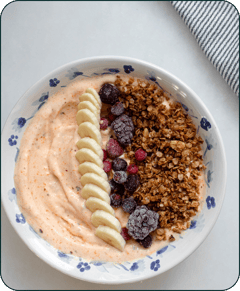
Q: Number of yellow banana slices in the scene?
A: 13